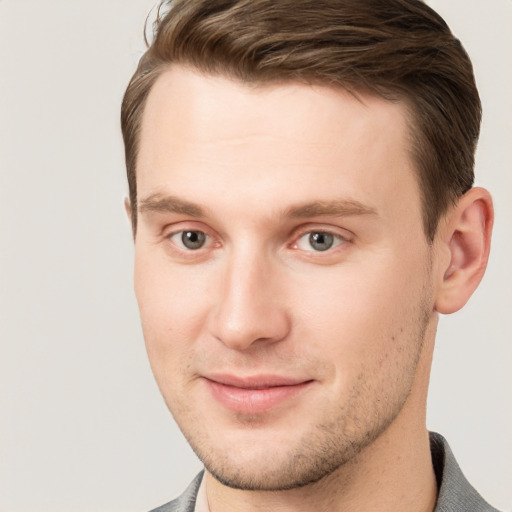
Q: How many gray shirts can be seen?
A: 1